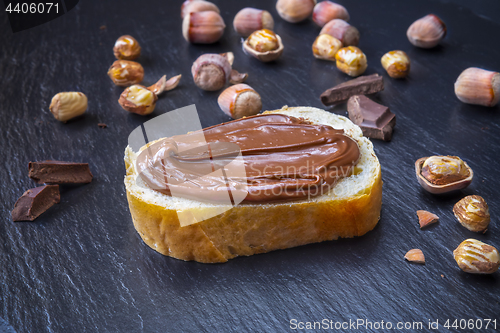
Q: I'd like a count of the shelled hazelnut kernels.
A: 11